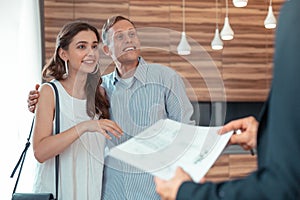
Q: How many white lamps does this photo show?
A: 5